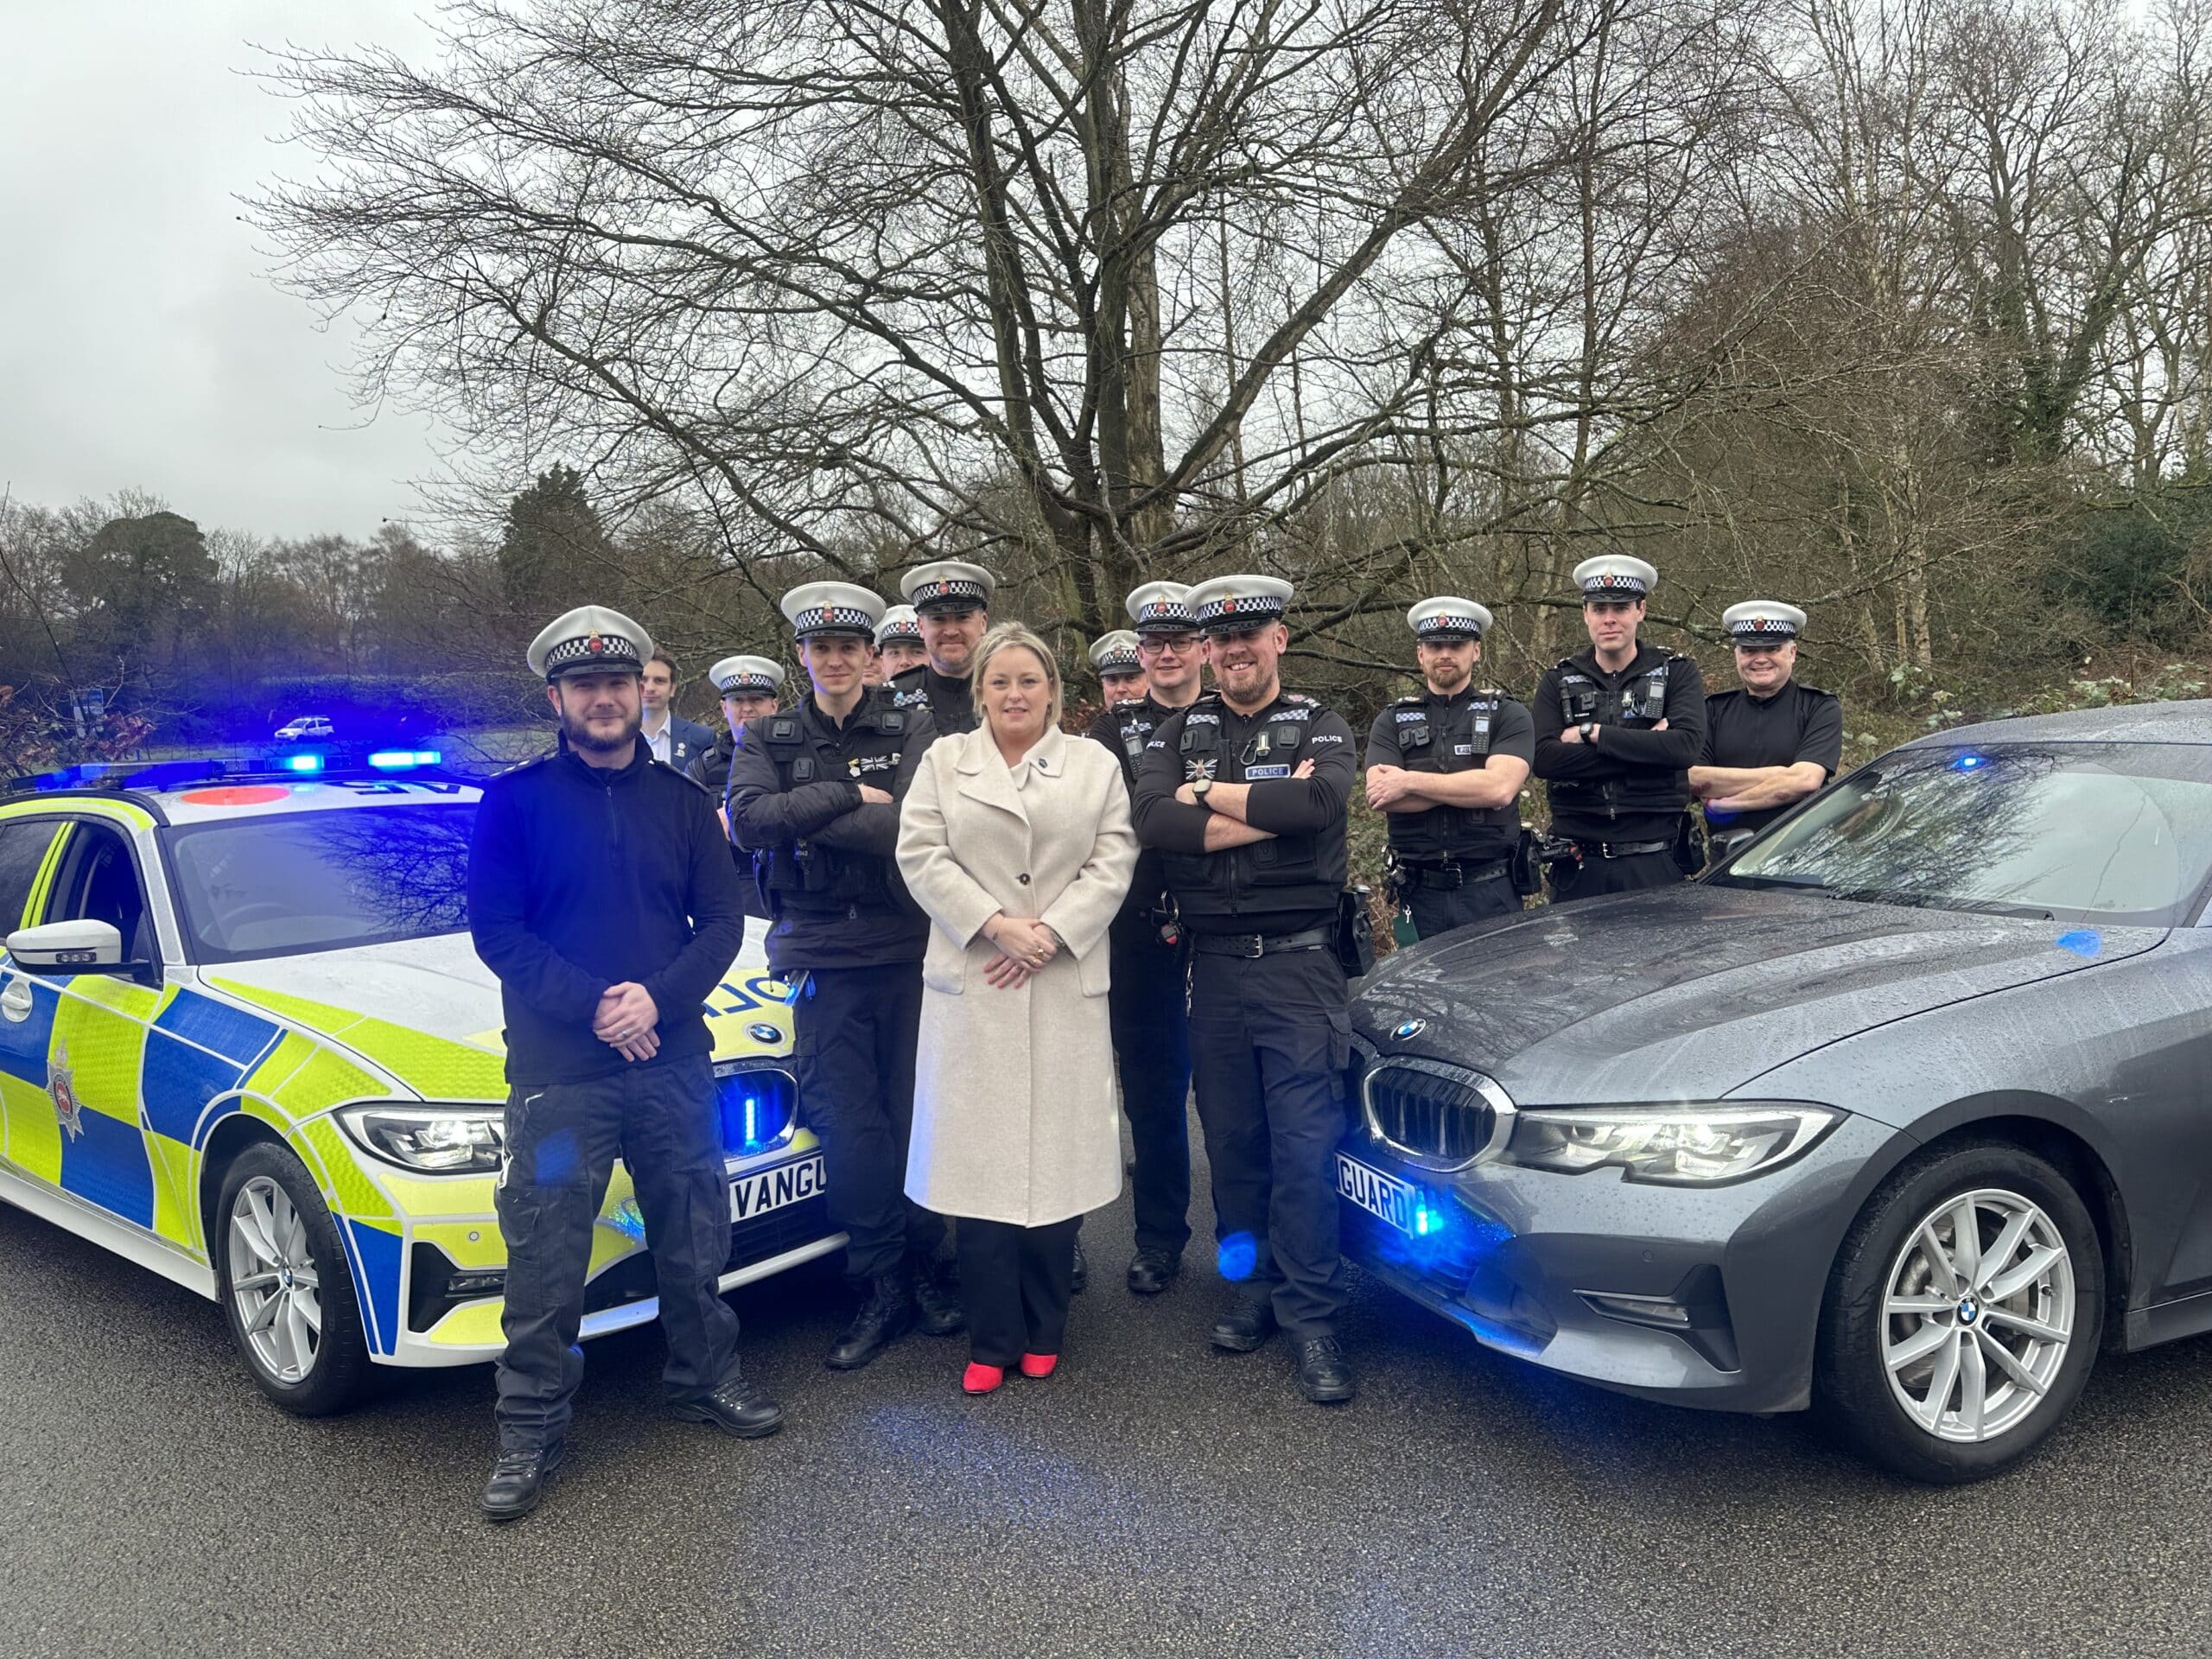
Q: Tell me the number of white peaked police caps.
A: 11